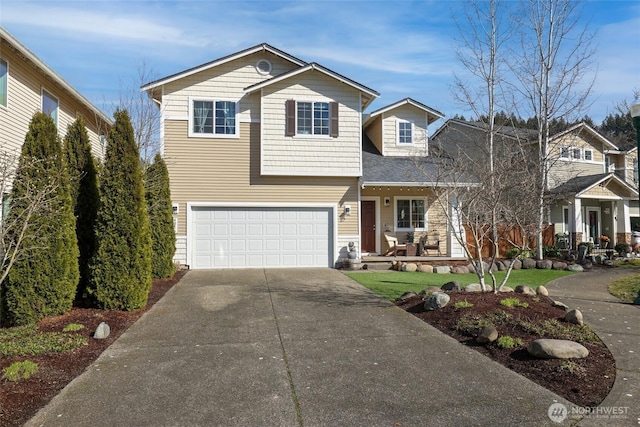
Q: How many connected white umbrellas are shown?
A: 0